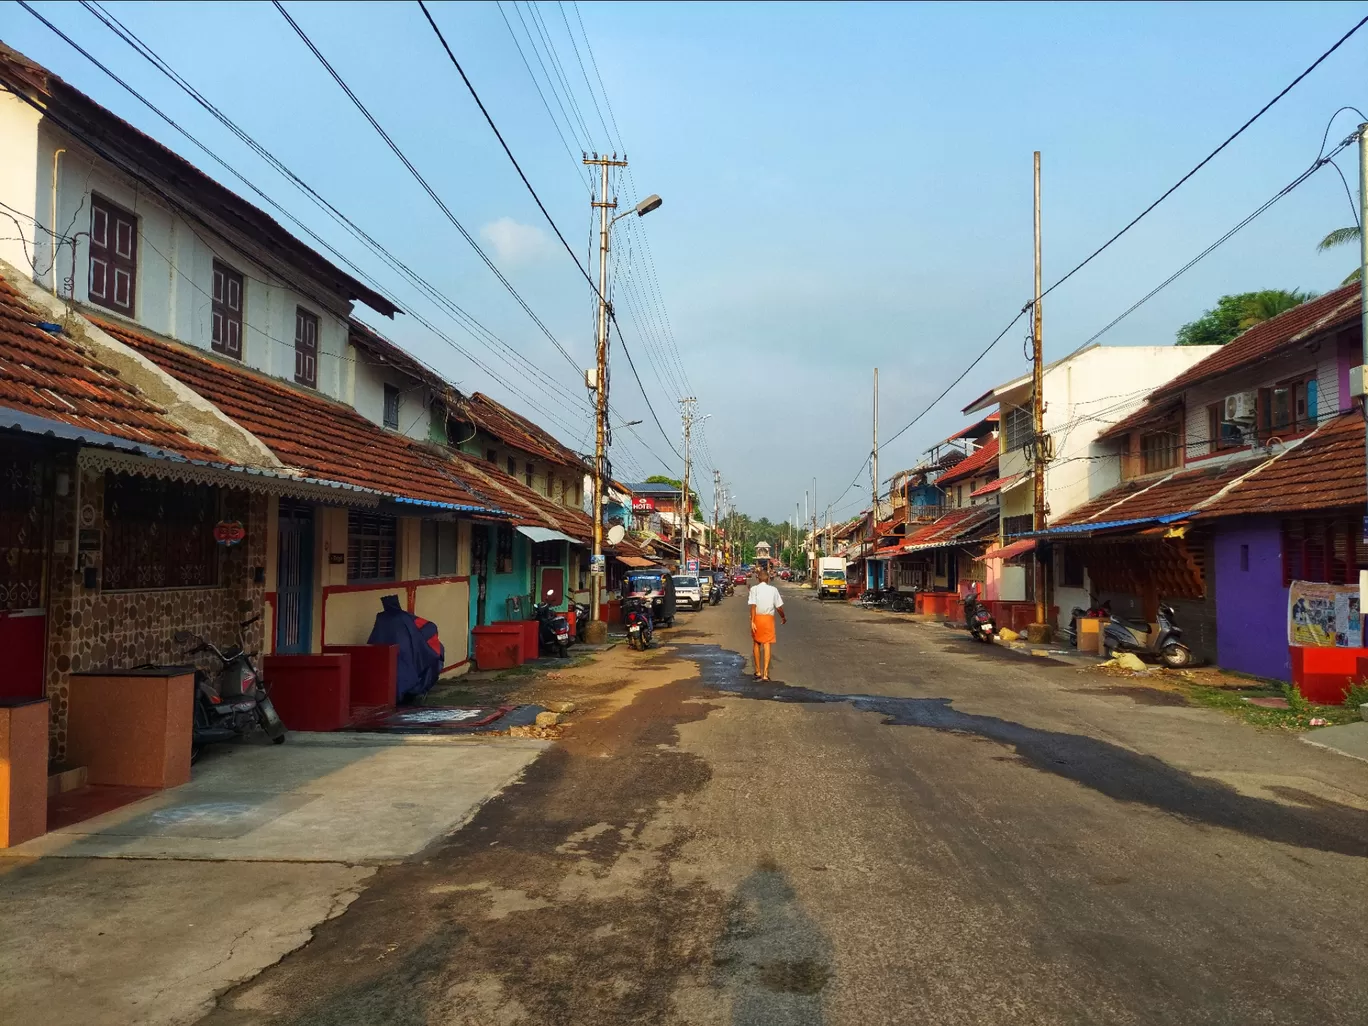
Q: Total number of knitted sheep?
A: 0